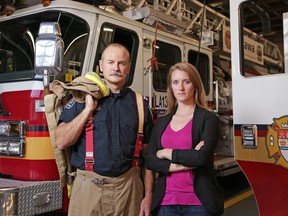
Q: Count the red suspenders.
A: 2